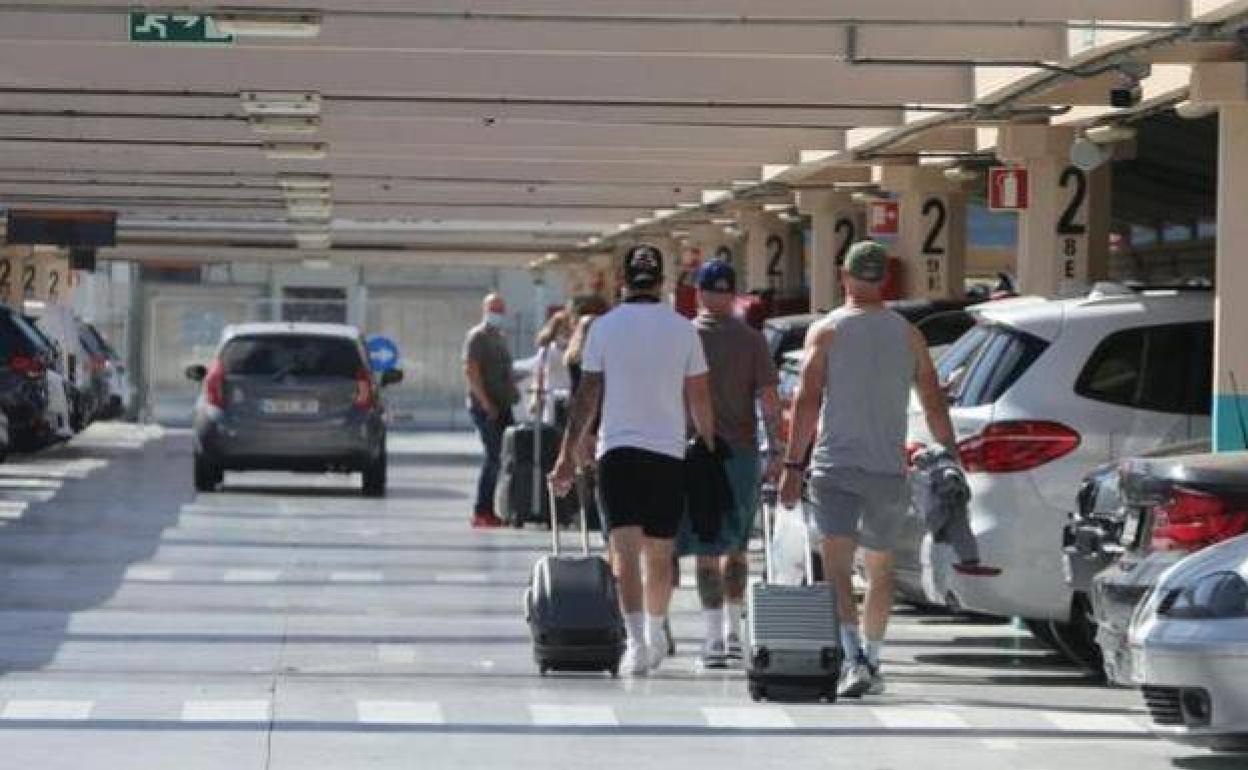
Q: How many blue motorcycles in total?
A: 0